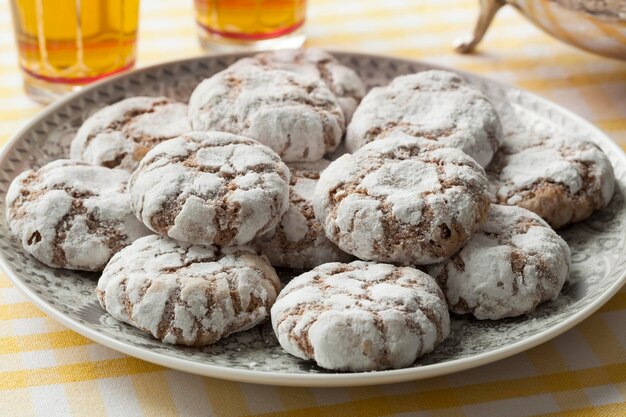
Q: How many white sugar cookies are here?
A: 12